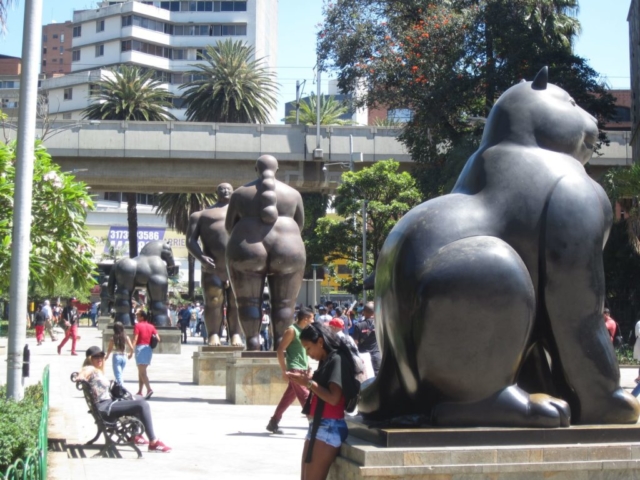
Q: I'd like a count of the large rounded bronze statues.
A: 4